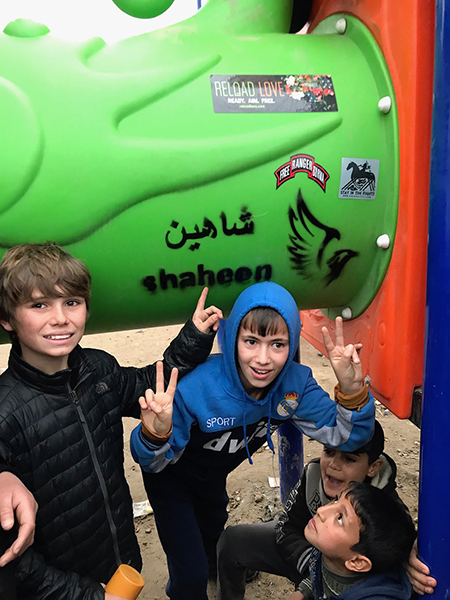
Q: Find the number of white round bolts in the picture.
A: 4